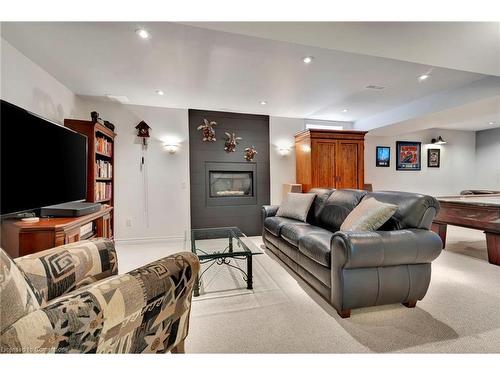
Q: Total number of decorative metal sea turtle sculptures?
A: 3